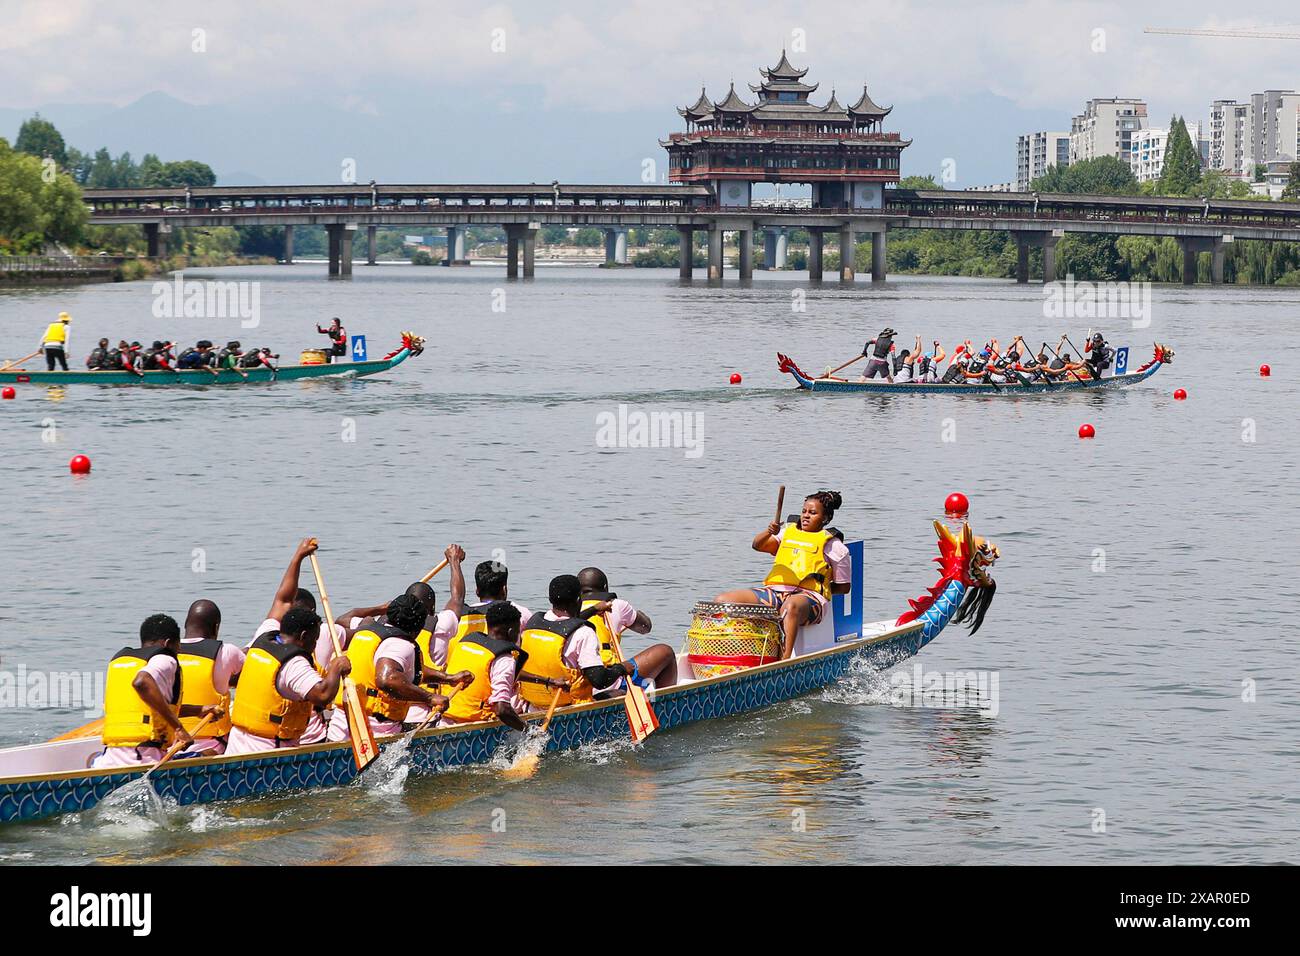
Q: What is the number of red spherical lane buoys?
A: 7